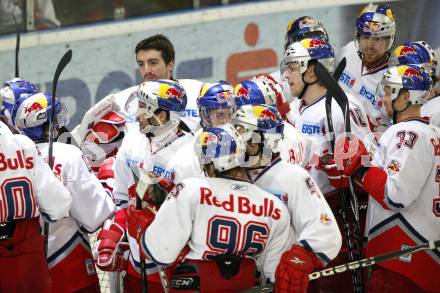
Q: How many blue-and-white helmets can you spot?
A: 12